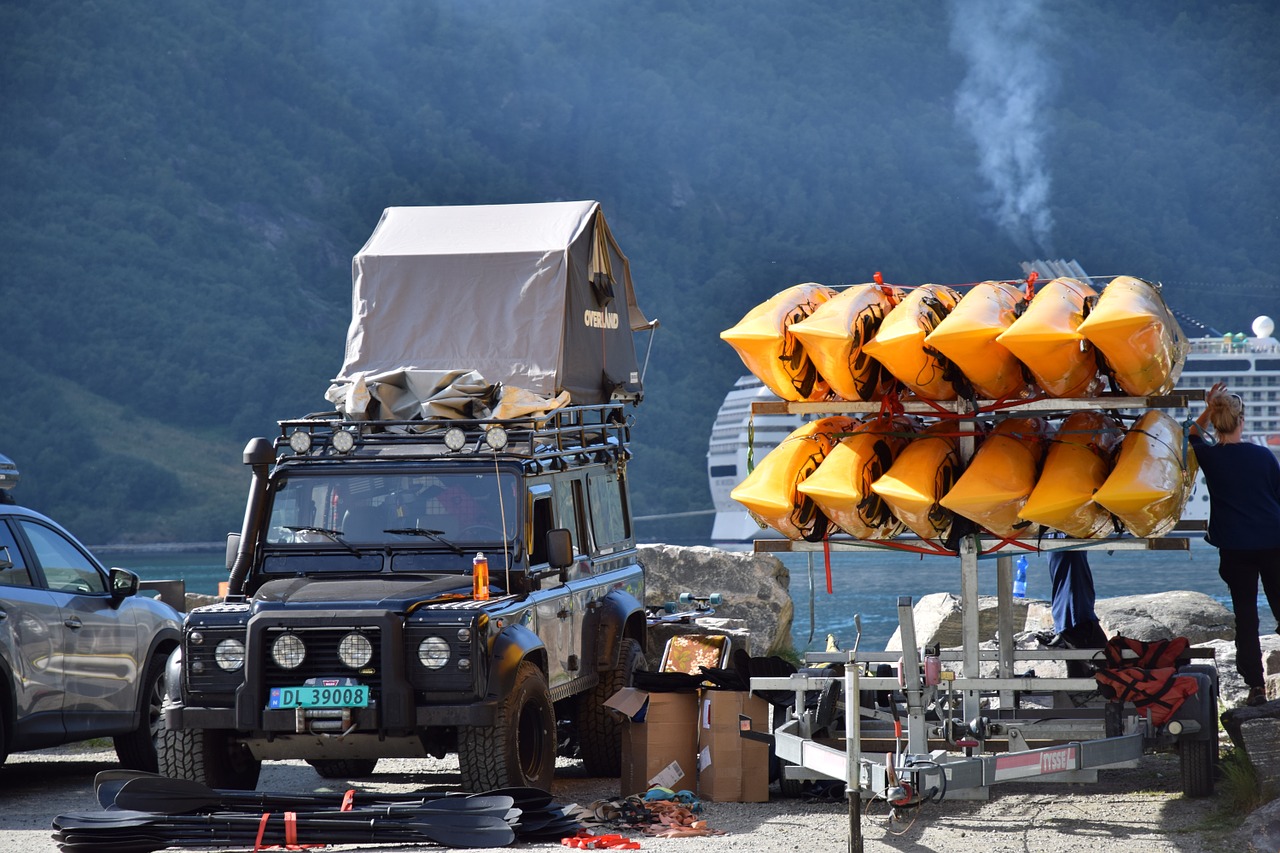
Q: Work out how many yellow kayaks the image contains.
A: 12